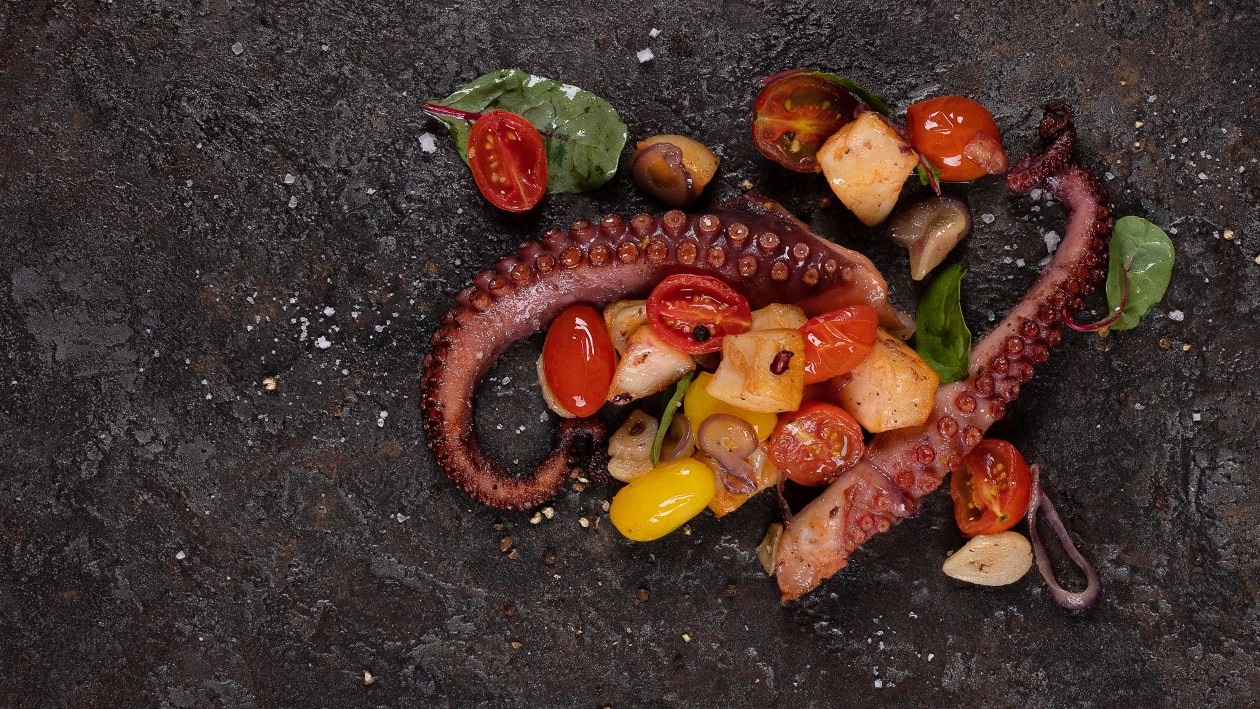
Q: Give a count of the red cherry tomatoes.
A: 8